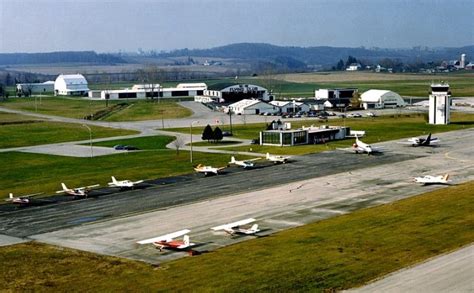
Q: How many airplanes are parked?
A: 11